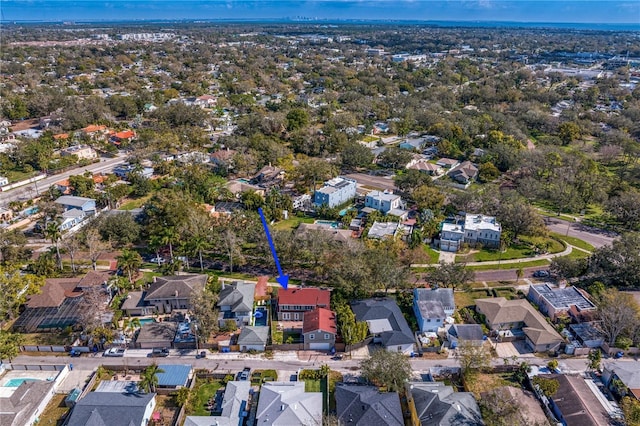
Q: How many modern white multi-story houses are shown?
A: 3